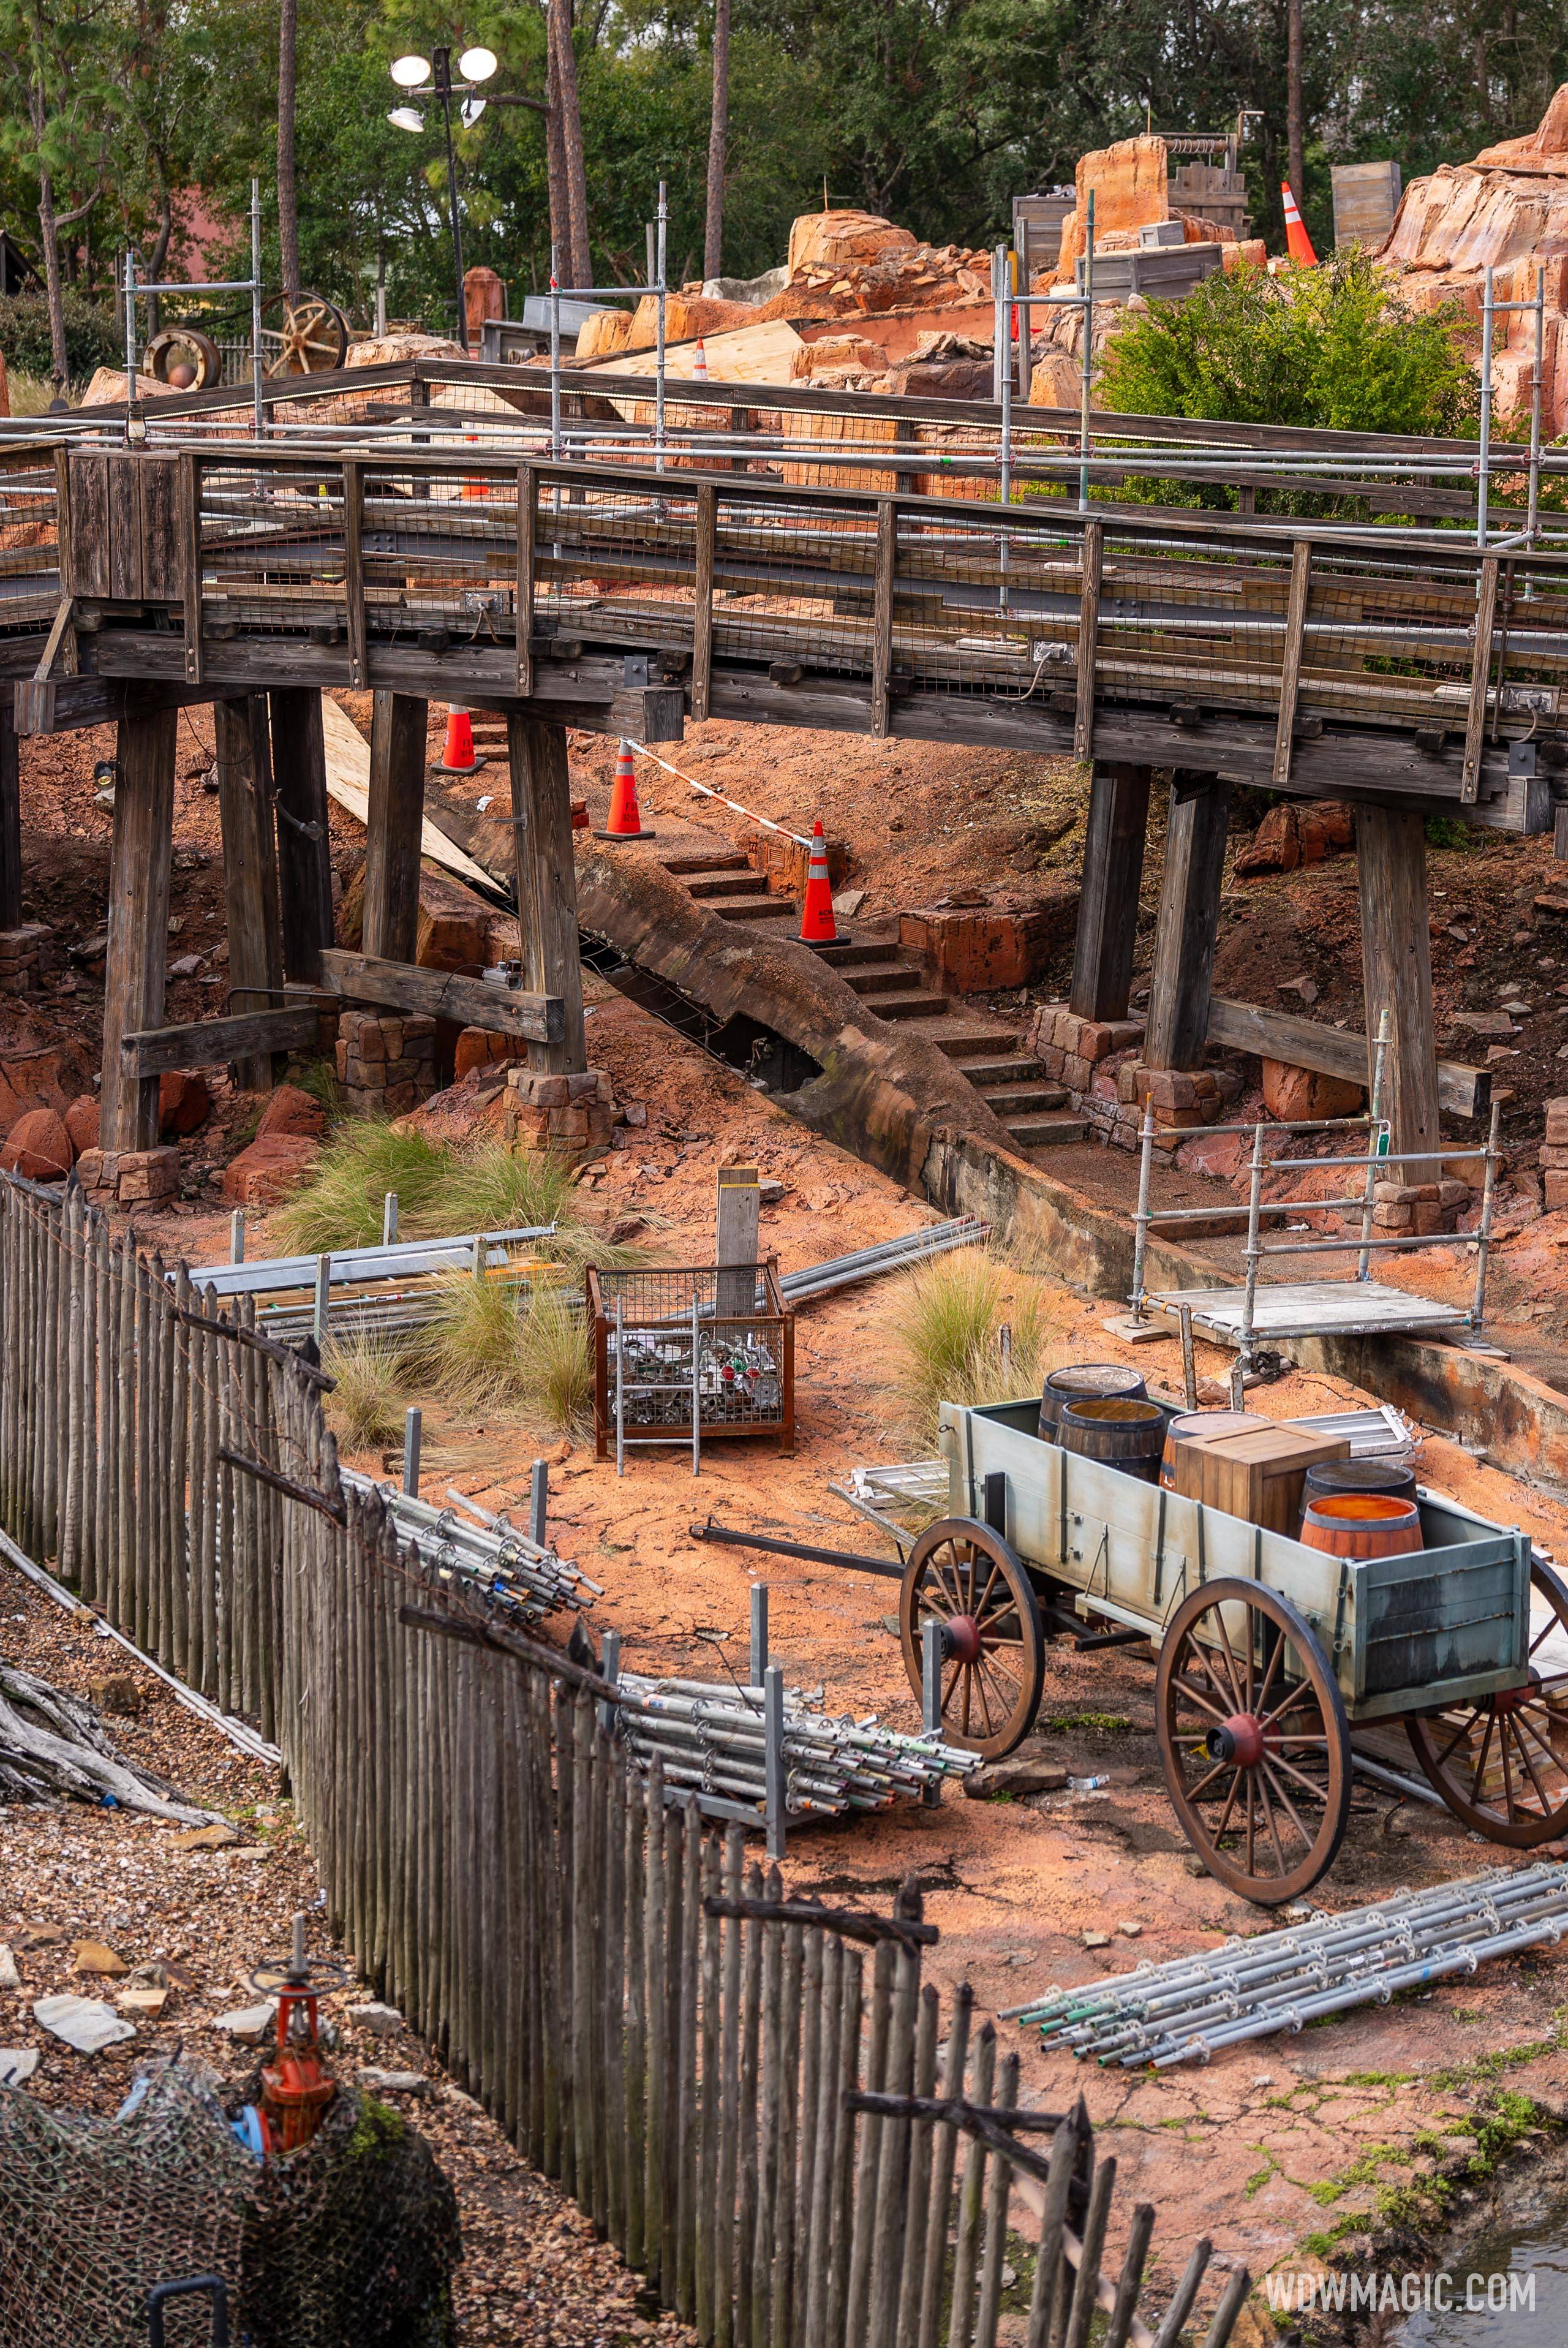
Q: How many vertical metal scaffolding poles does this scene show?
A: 12